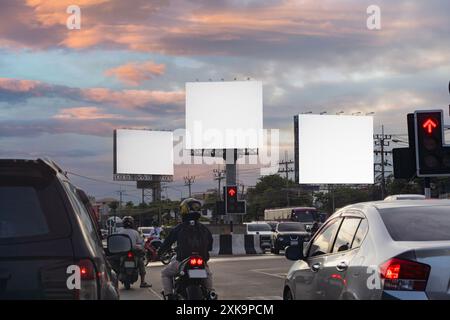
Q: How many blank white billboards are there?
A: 3